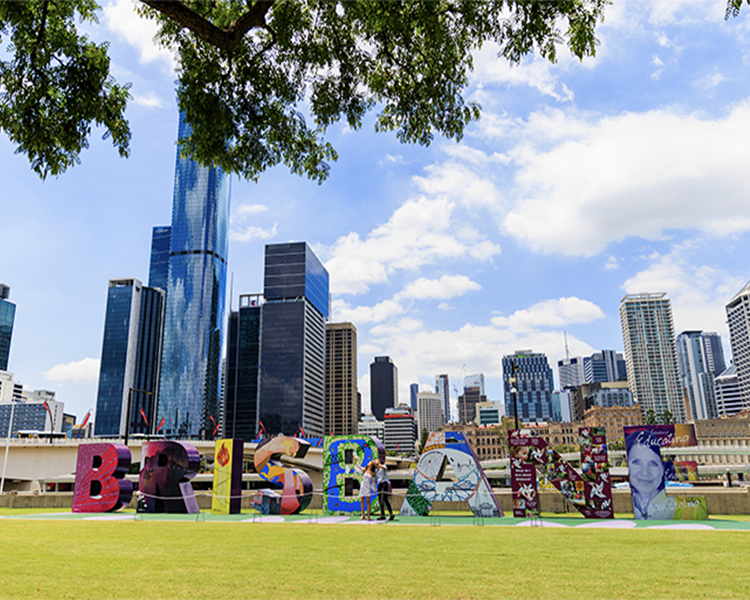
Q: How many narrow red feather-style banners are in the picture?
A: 13